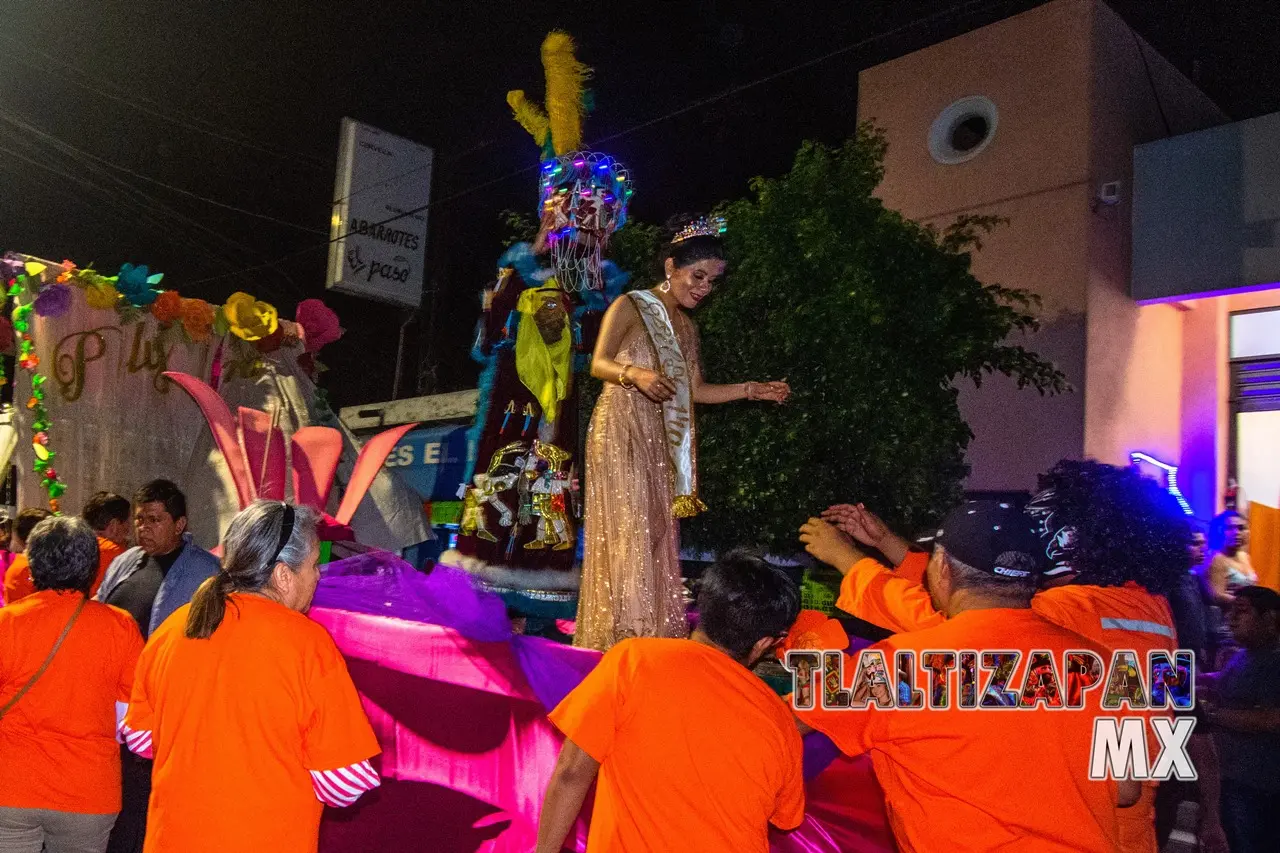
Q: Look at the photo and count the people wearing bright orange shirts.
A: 7